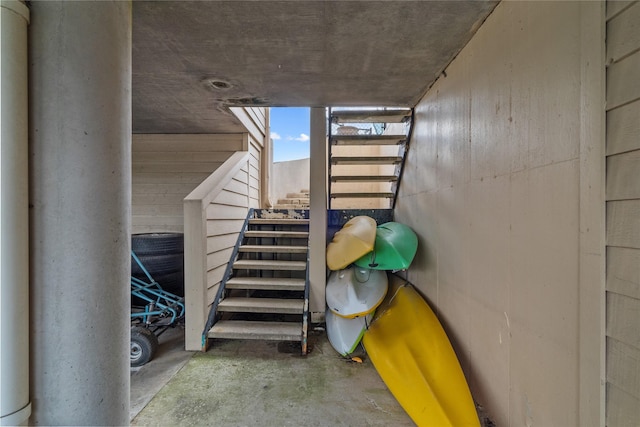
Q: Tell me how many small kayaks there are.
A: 4